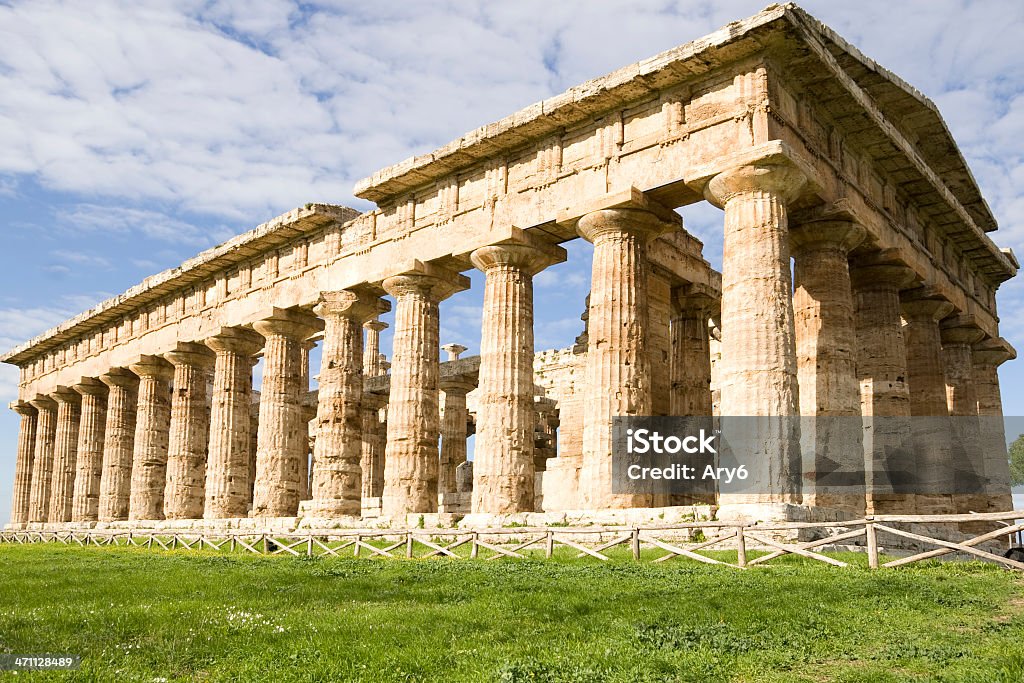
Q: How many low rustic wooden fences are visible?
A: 1